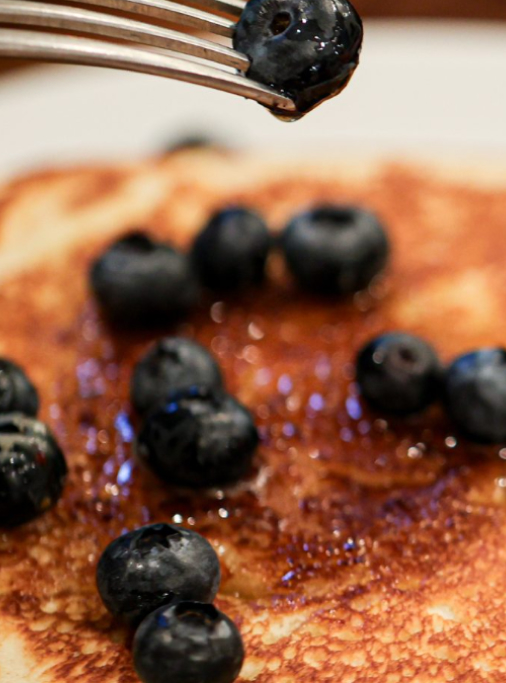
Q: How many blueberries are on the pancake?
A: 11